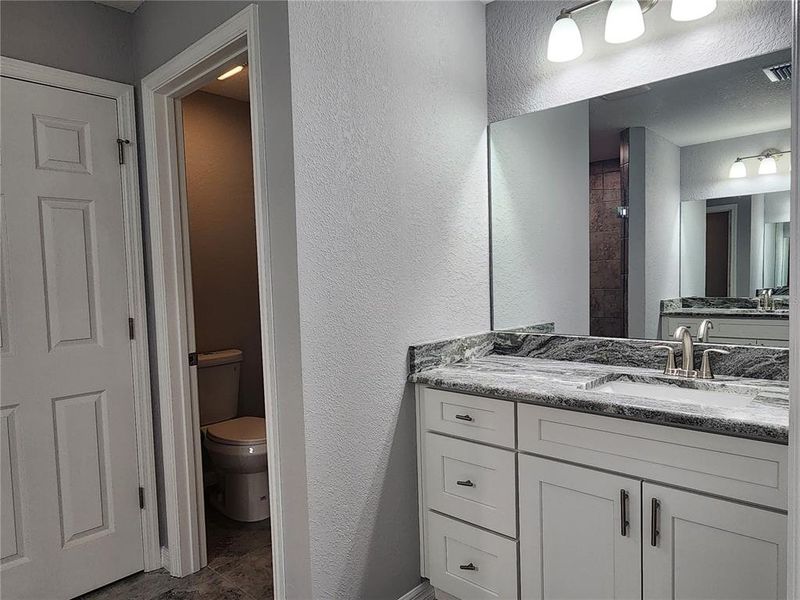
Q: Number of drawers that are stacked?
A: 3